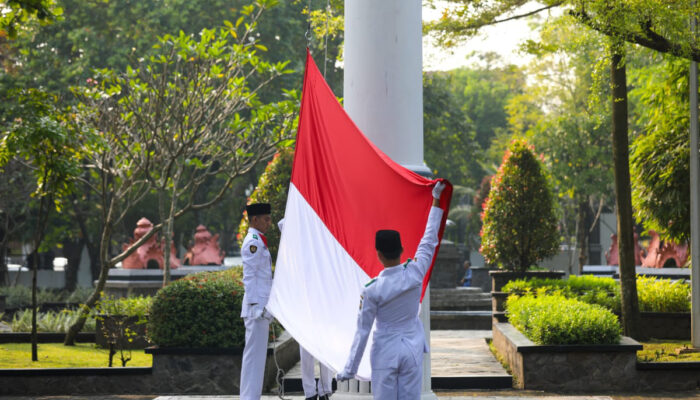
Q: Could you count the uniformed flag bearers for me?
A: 3